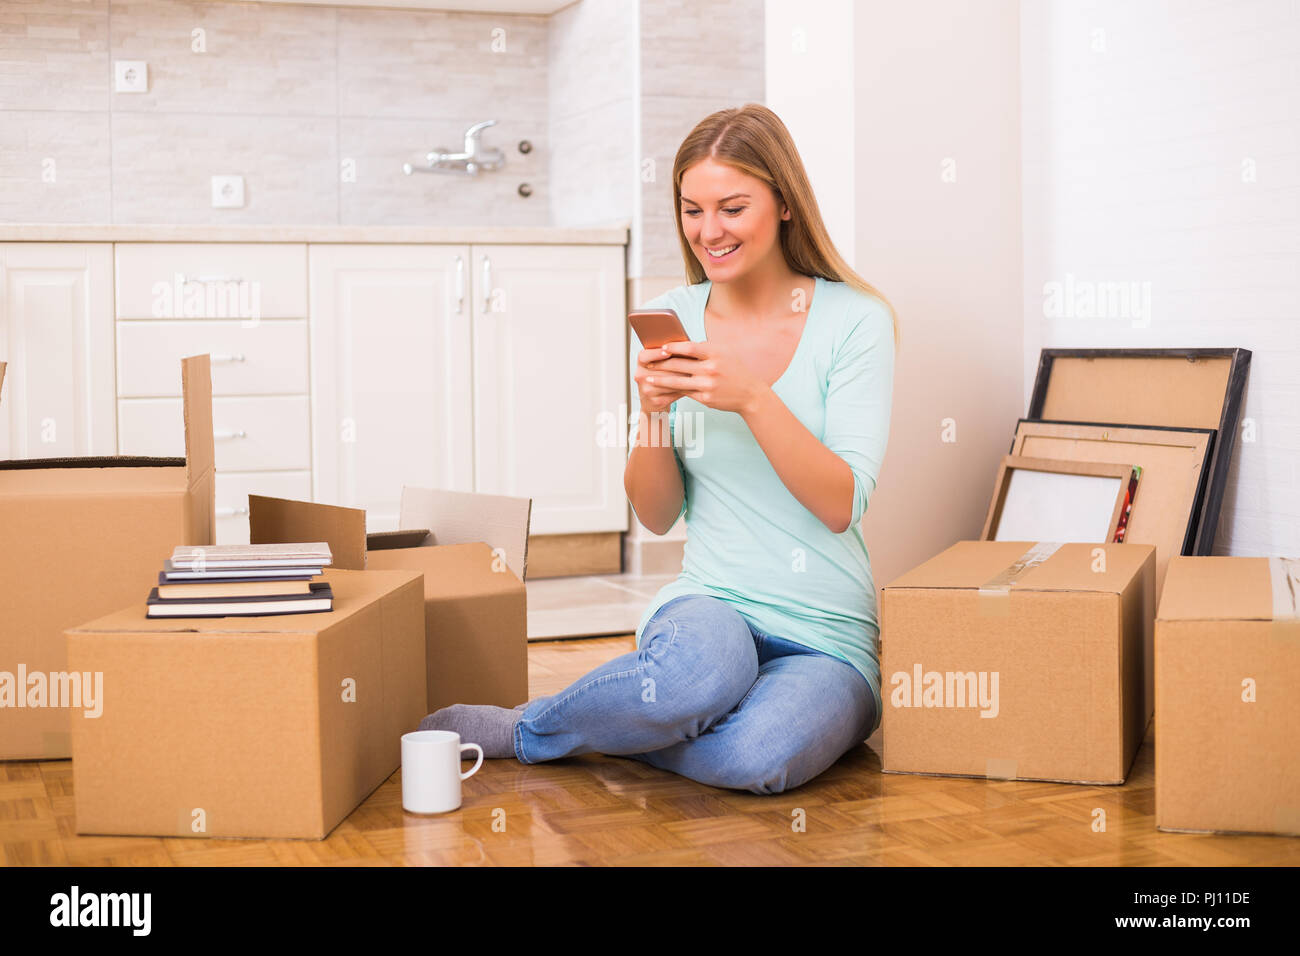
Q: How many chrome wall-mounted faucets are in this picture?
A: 1